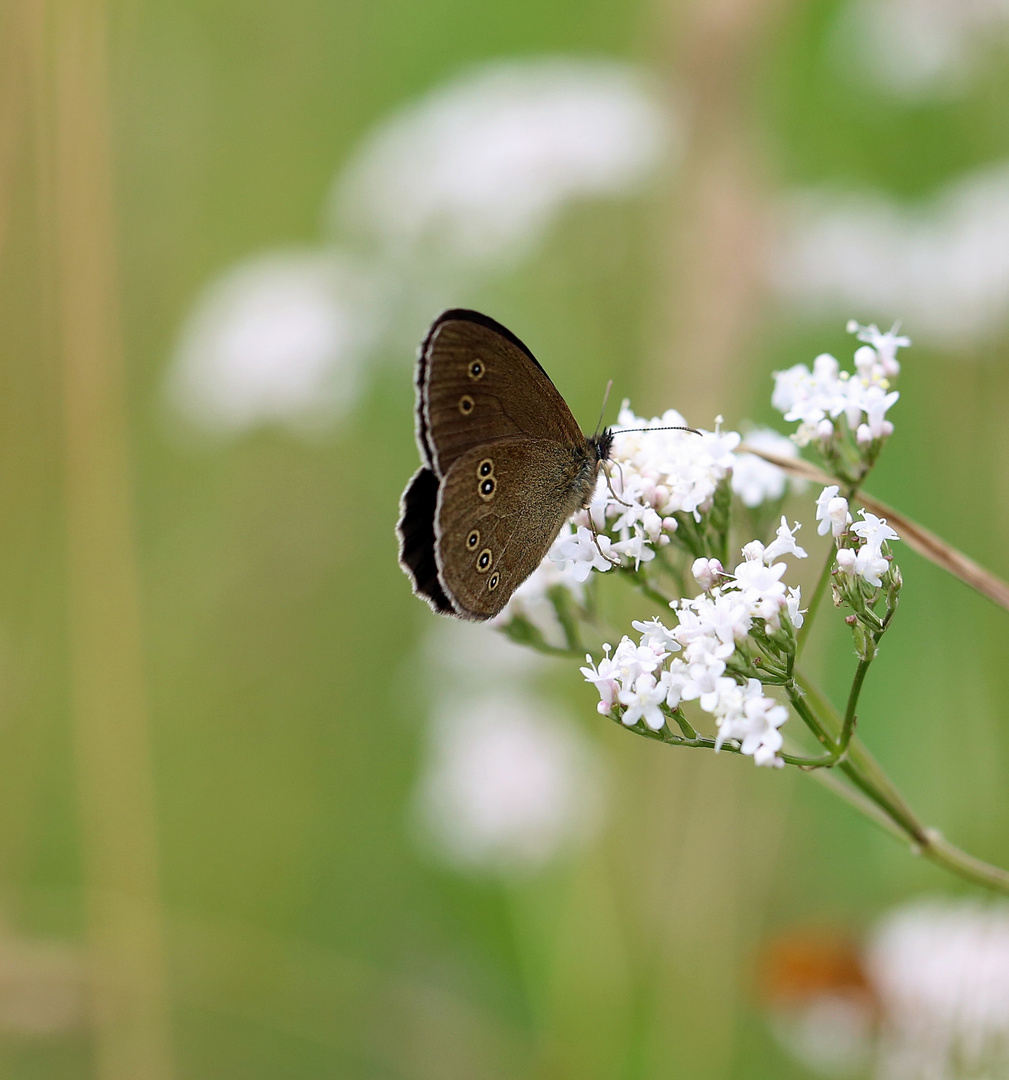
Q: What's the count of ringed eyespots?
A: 7